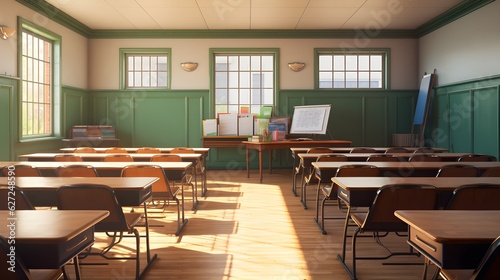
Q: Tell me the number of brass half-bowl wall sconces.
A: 3